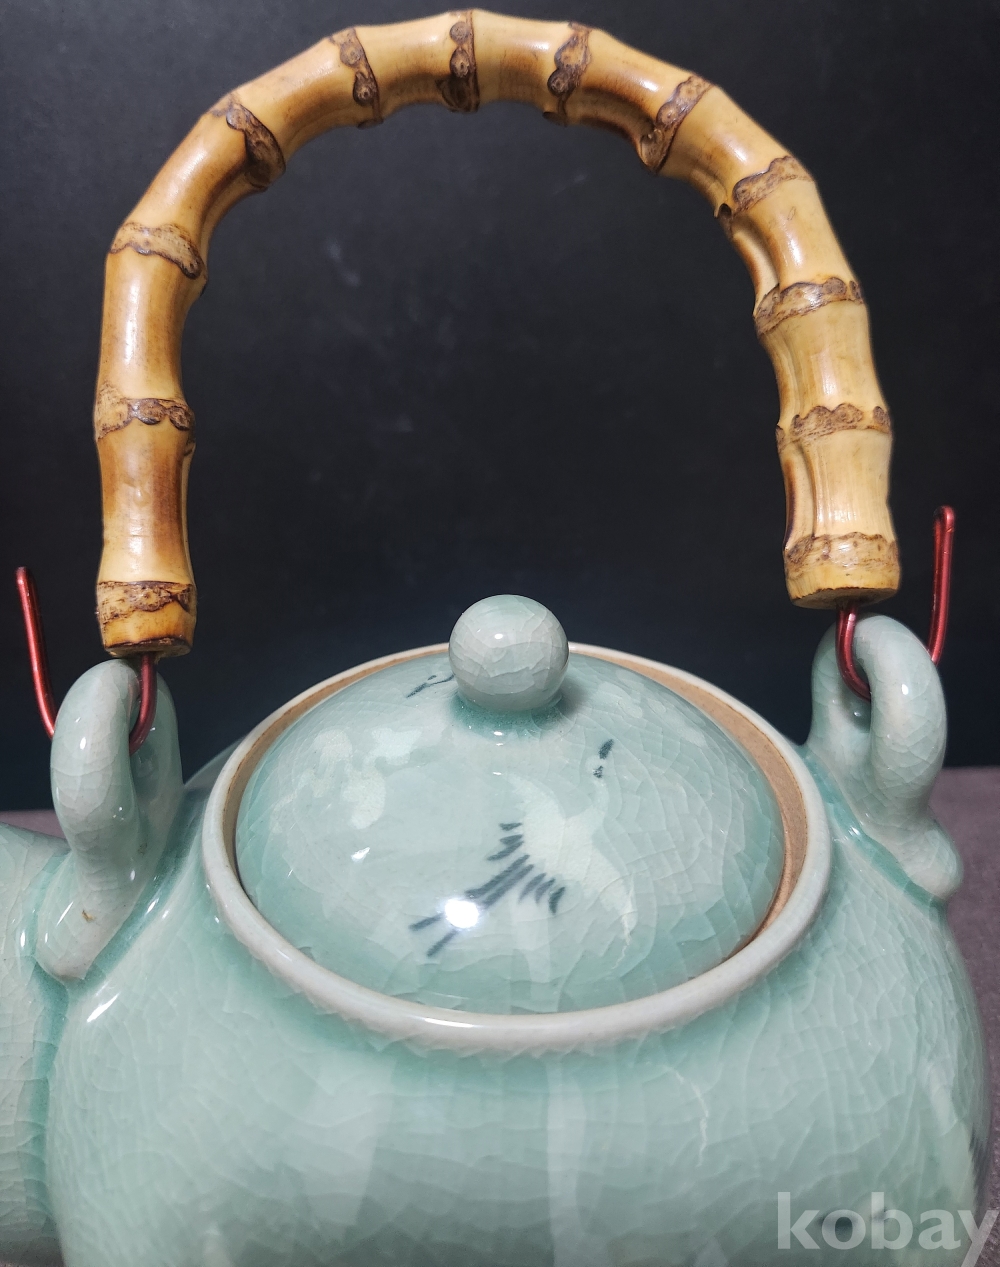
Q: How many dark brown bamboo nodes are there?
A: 12